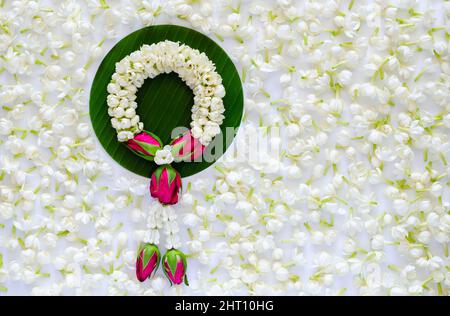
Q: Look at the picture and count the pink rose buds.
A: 5